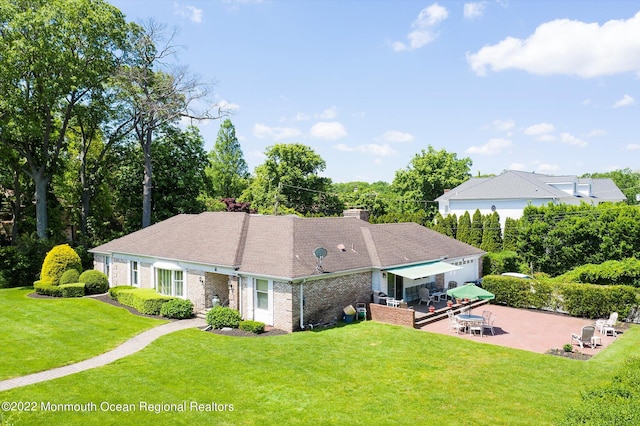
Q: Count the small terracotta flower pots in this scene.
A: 4